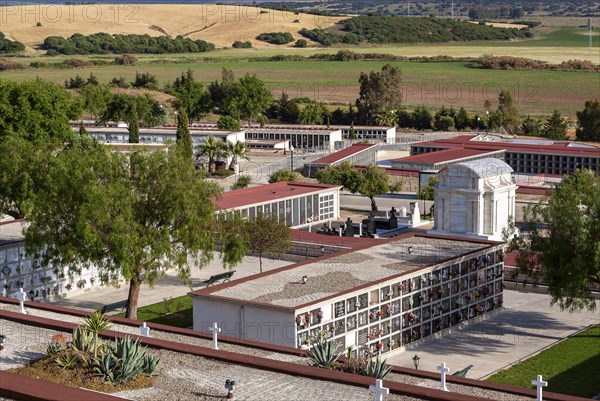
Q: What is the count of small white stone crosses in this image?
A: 6